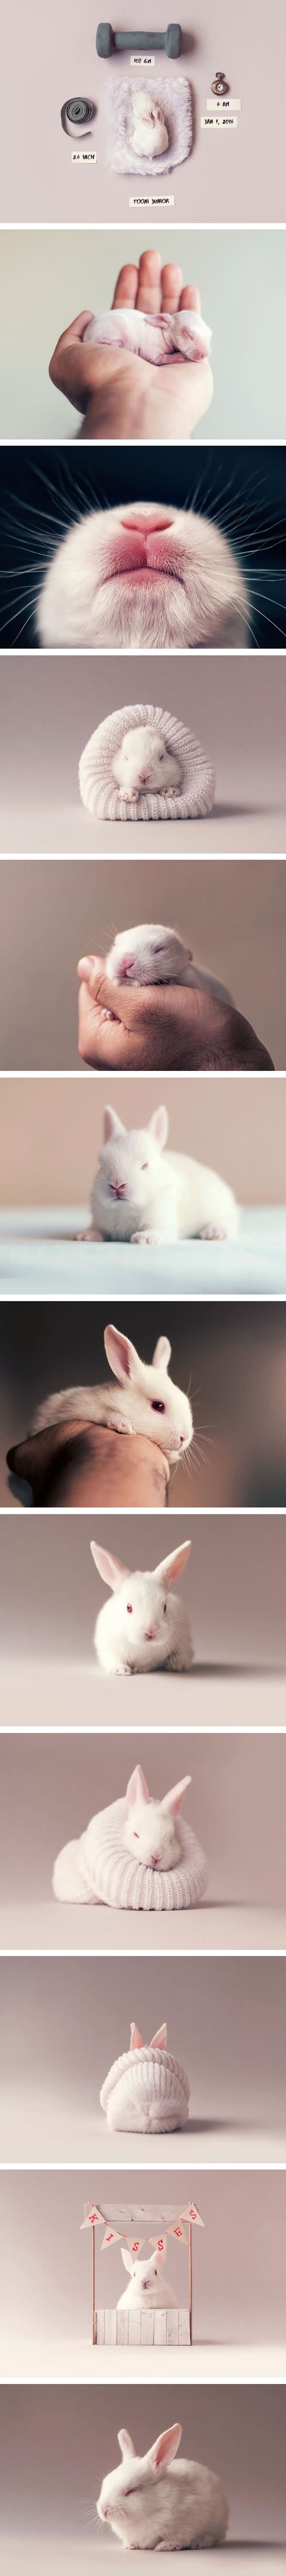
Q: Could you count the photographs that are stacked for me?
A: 12